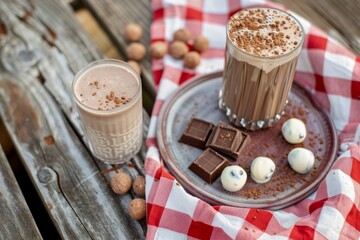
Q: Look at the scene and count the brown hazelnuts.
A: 11